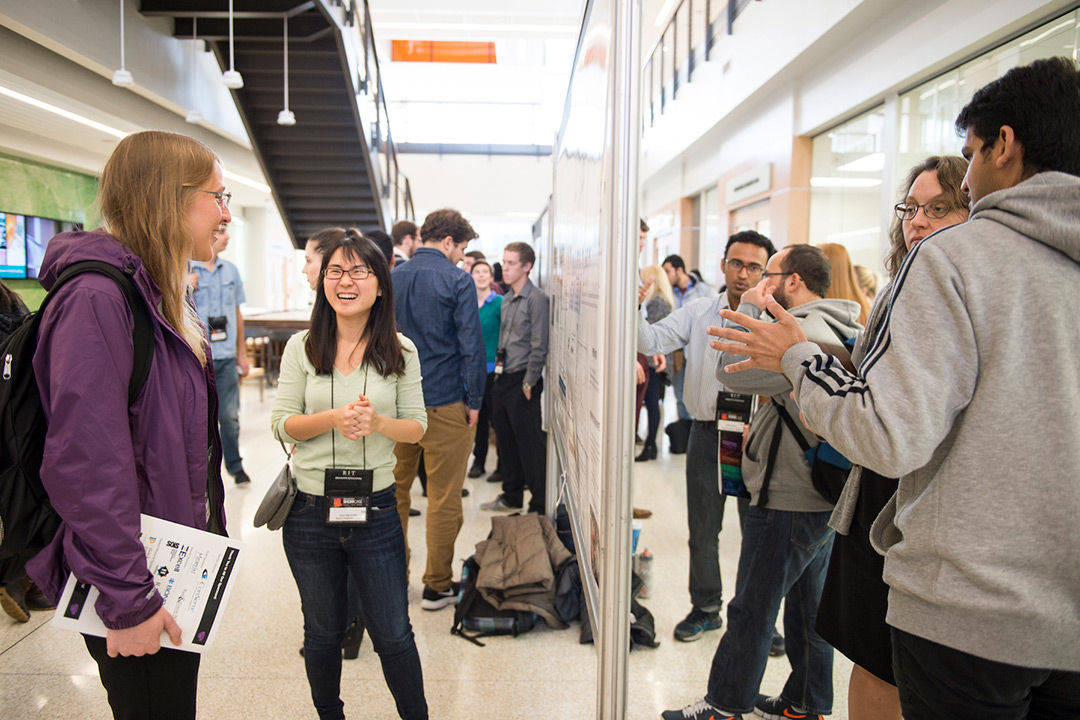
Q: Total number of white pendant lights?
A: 4